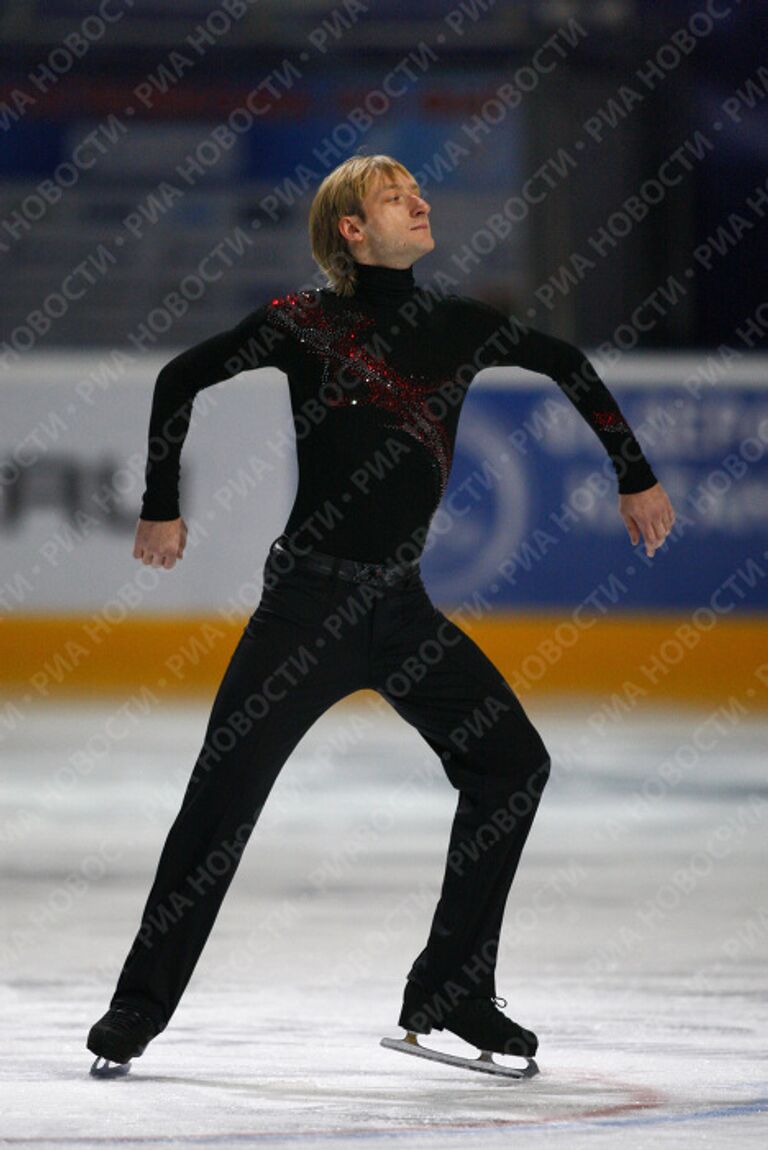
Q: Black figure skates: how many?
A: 2